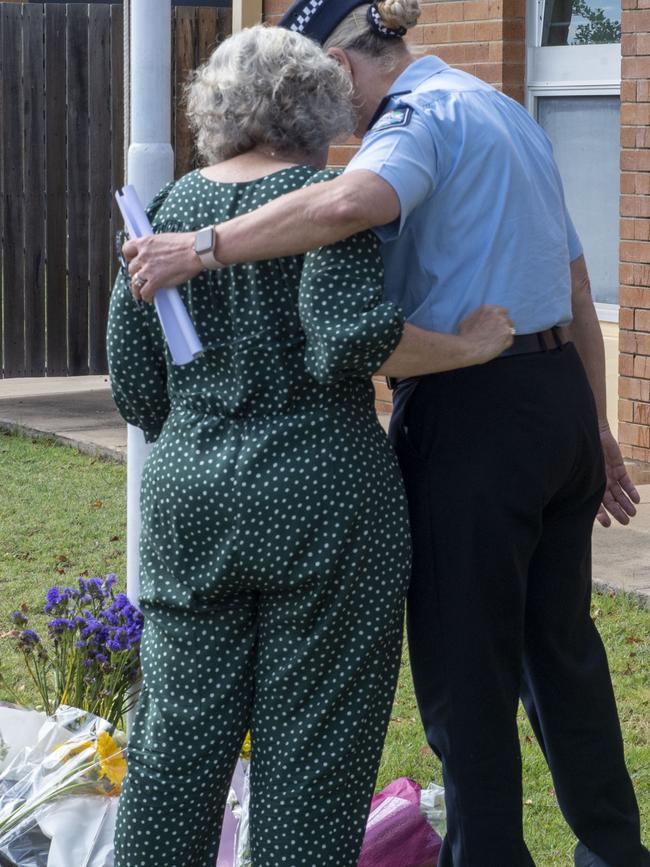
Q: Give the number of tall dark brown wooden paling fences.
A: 1